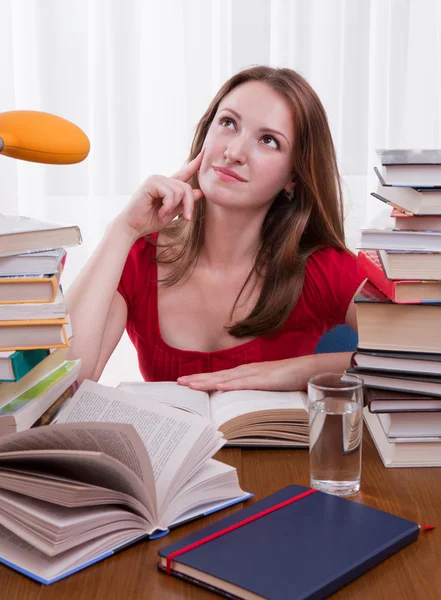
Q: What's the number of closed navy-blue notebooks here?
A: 1